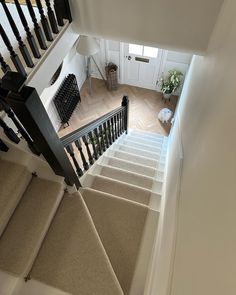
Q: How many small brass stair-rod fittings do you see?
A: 3